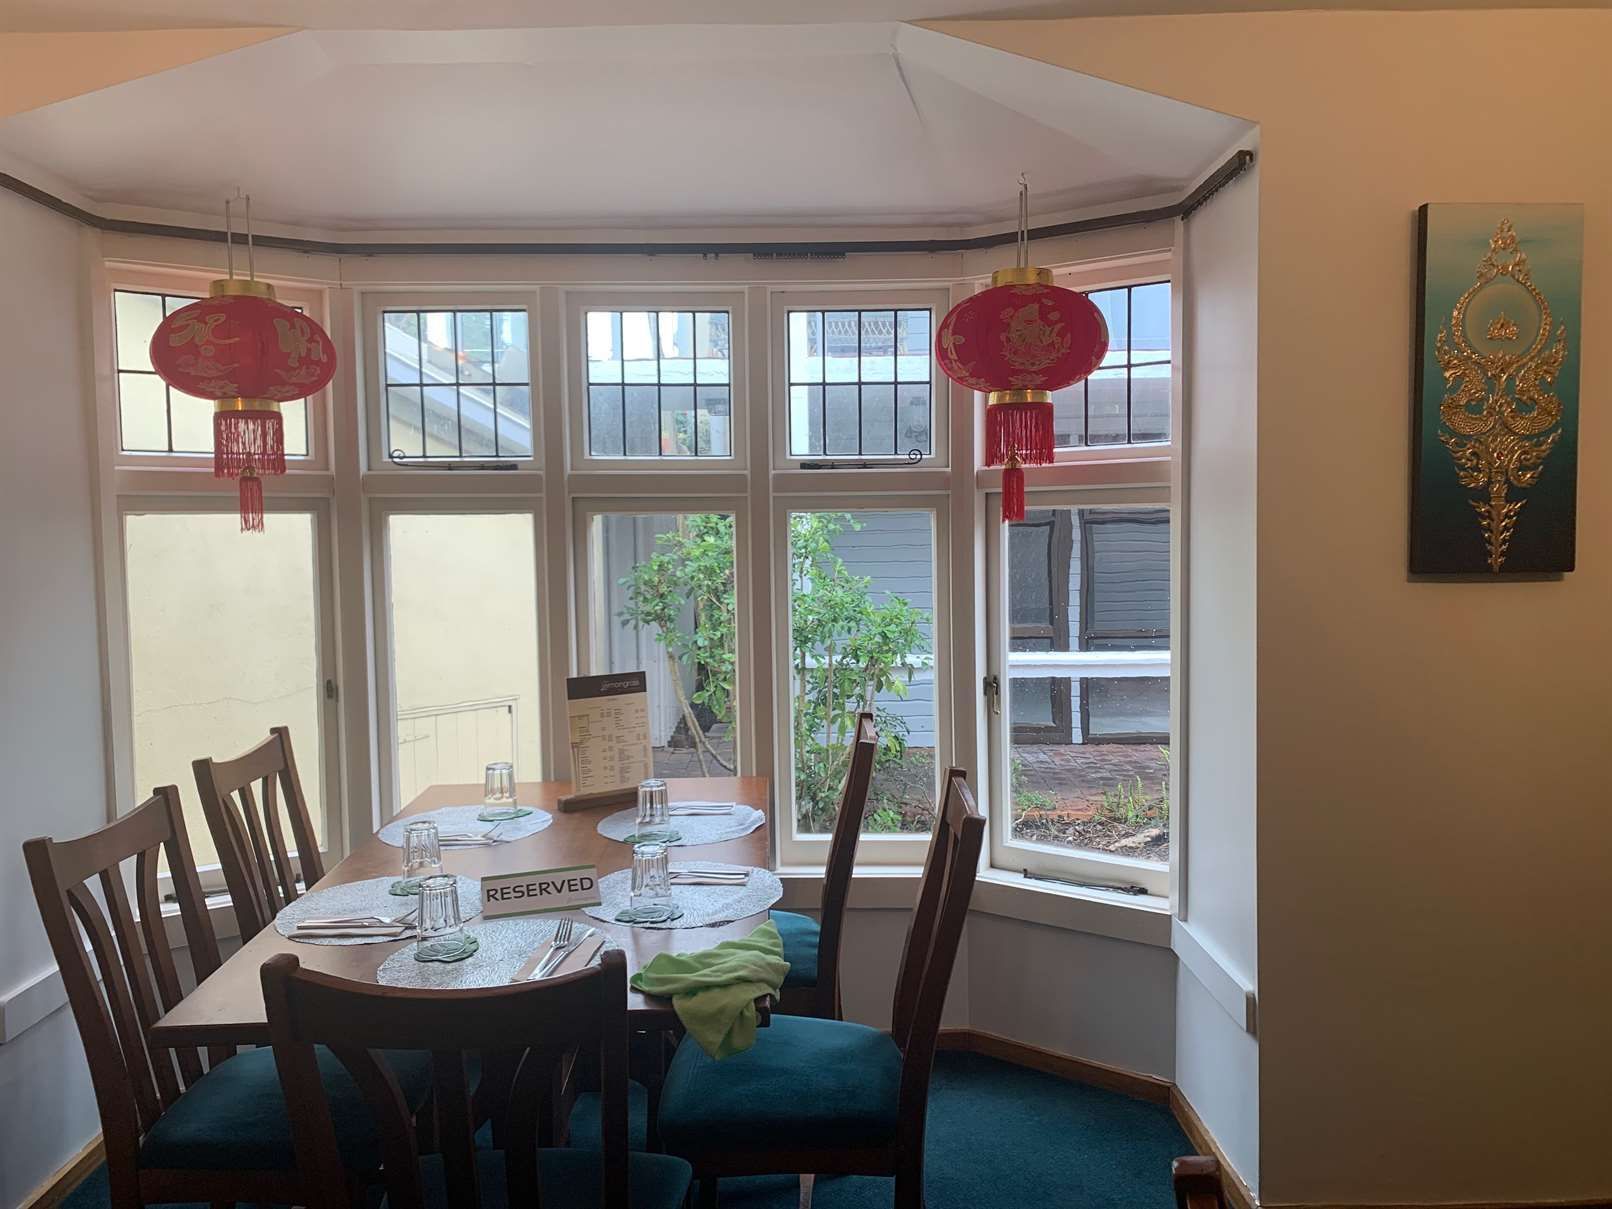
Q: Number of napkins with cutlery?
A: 5